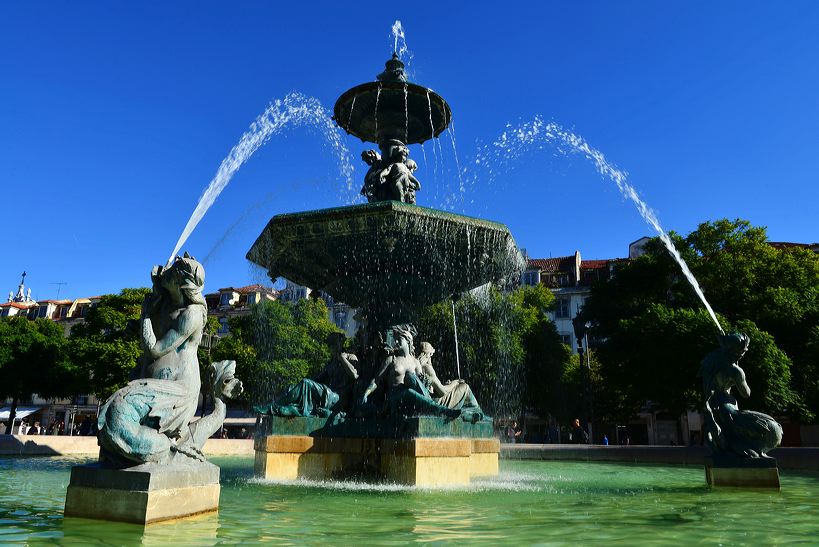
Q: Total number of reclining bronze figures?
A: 3